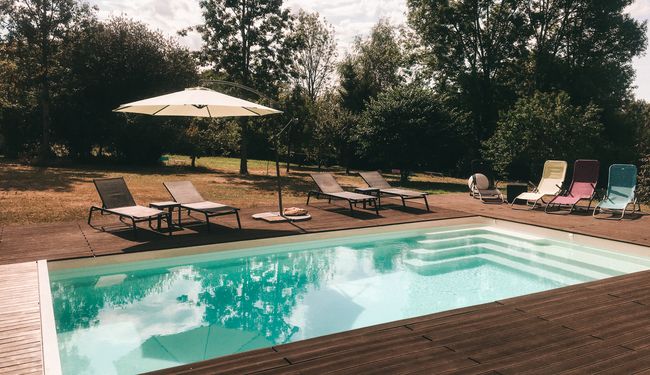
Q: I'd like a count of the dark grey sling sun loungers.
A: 4